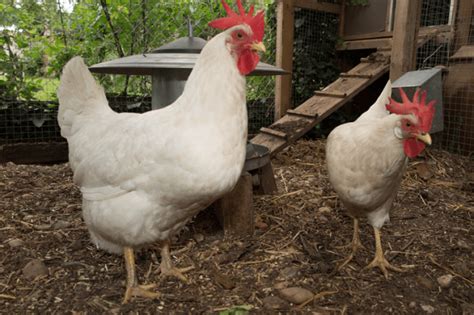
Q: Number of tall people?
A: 0